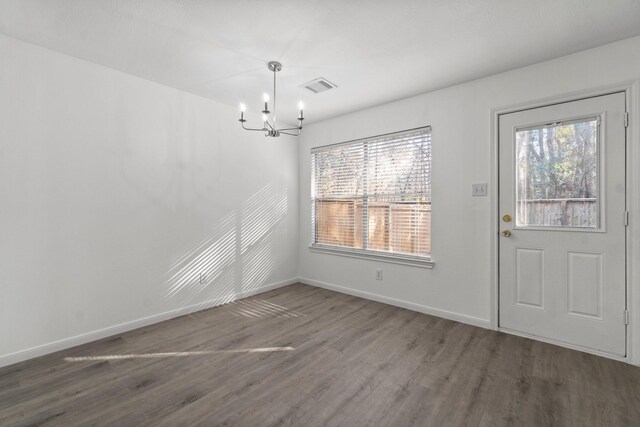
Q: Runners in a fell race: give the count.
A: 0